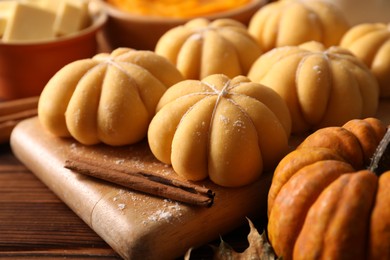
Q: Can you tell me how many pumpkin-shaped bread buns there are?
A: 6